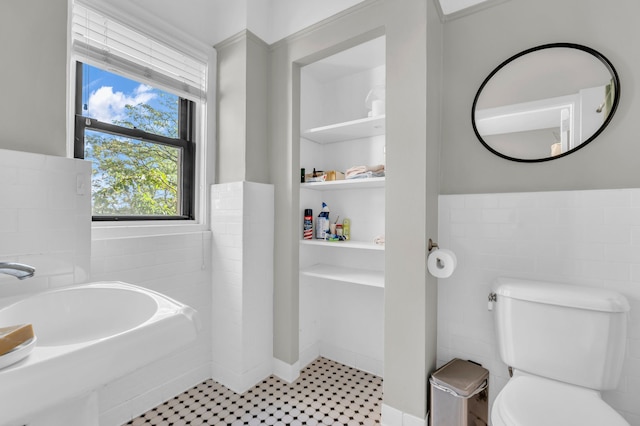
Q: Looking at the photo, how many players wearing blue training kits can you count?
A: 0